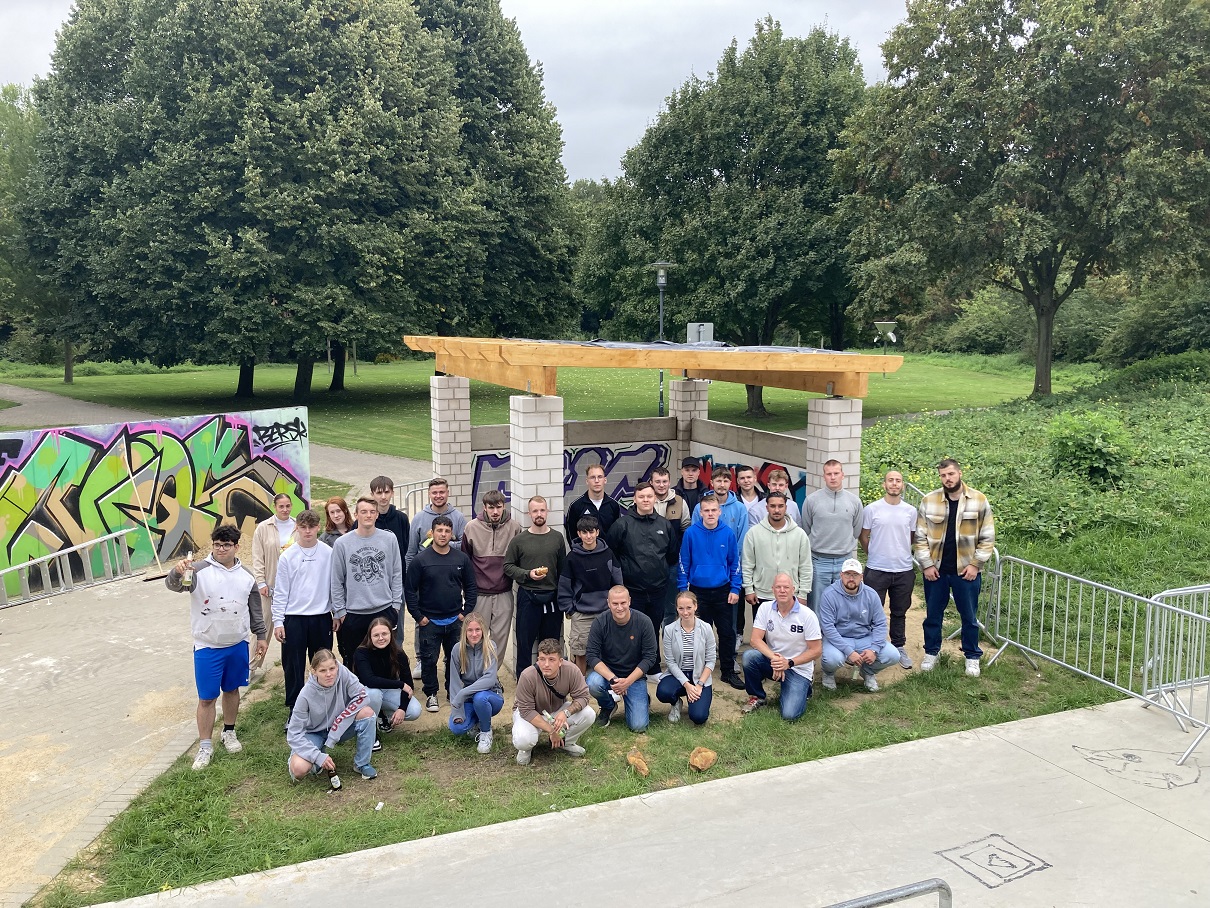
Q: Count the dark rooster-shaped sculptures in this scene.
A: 0